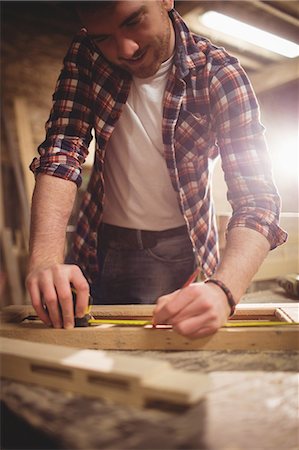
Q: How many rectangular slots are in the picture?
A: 2